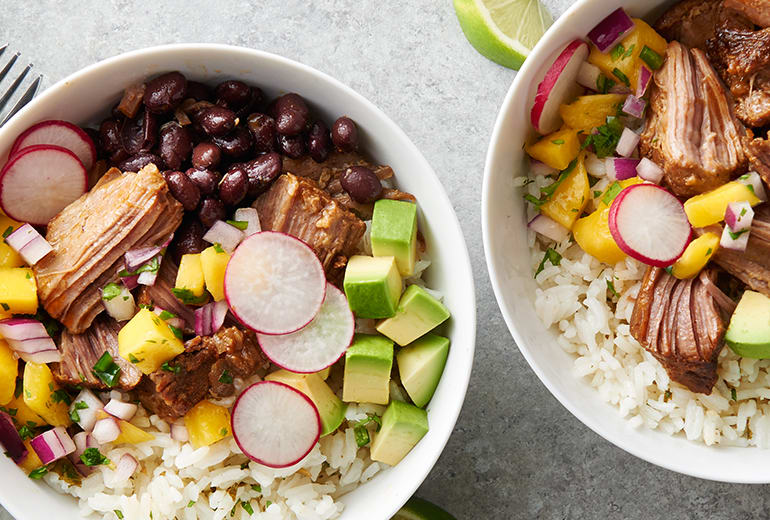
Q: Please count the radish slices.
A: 7